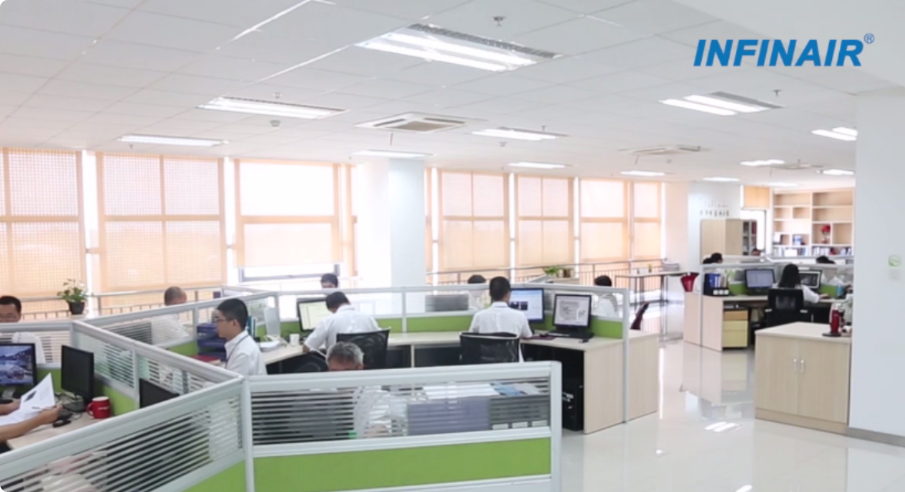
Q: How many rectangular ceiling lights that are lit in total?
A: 13